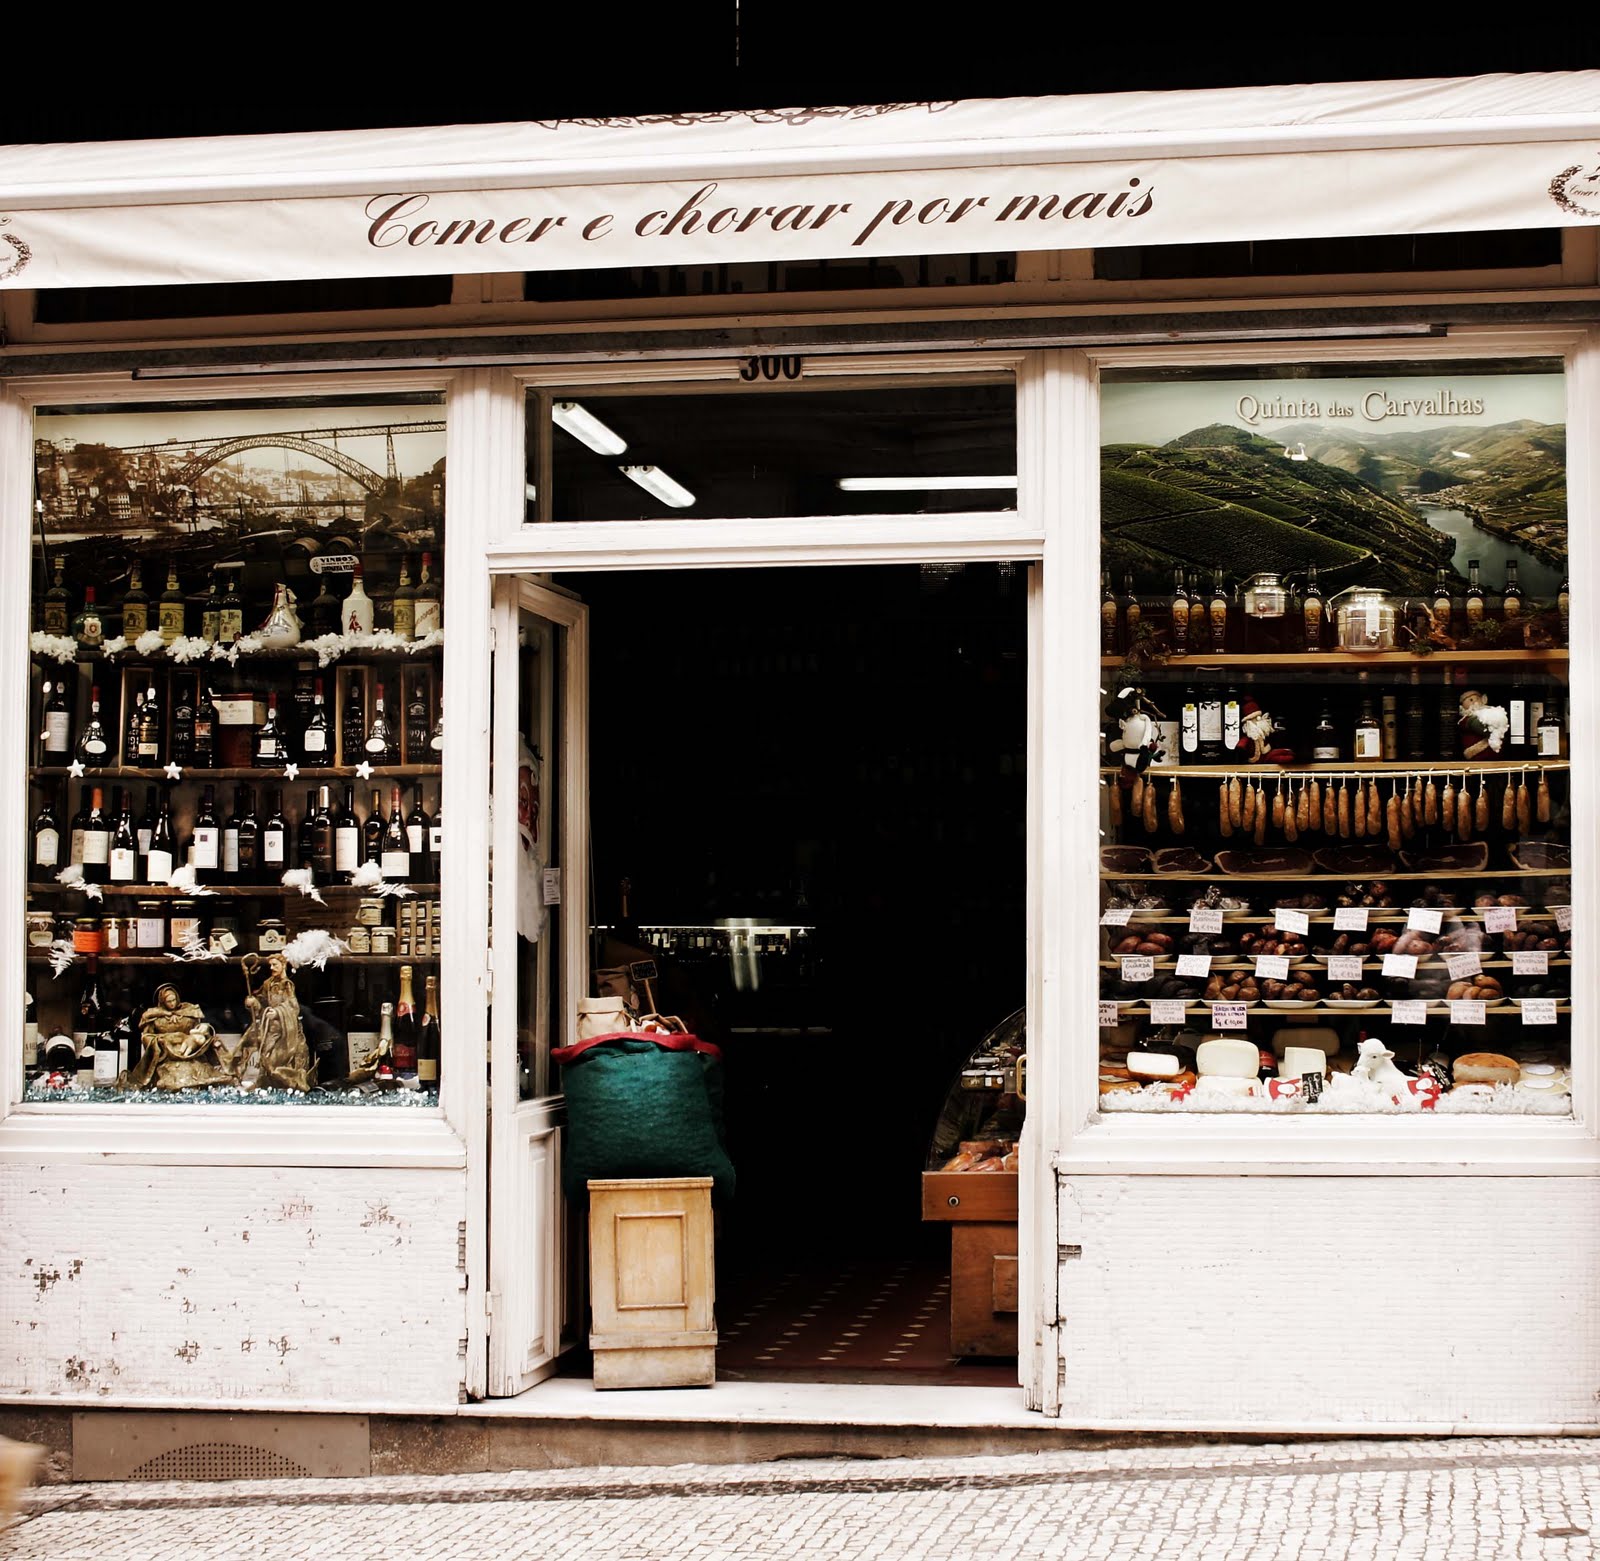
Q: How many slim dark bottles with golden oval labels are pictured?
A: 10